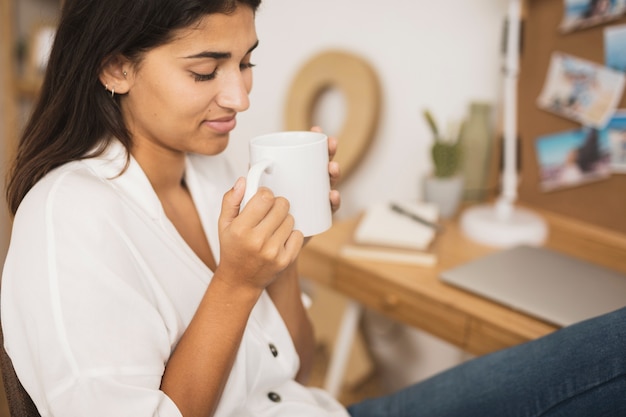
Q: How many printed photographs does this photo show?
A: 5